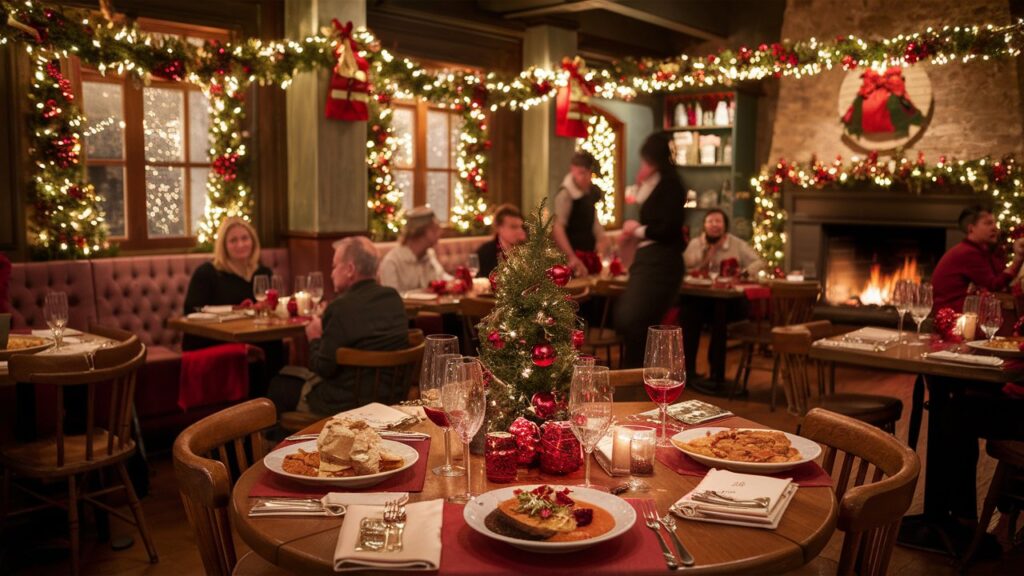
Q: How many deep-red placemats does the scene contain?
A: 3